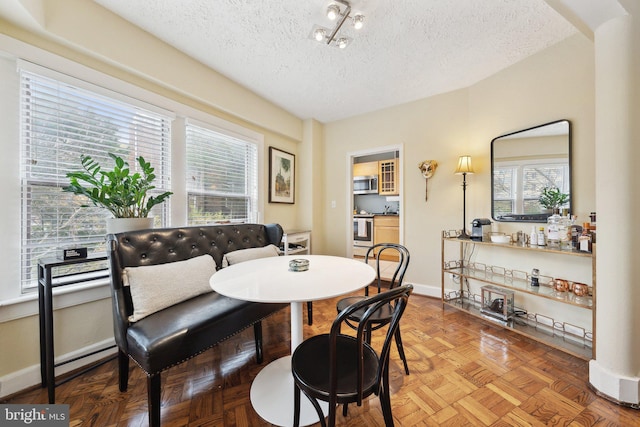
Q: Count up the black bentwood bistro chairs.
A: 2